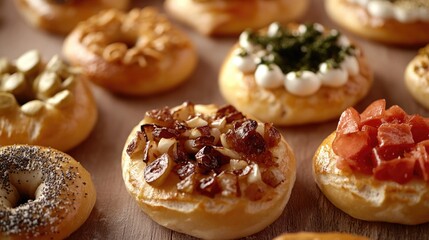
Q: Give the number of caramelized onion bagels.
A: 1